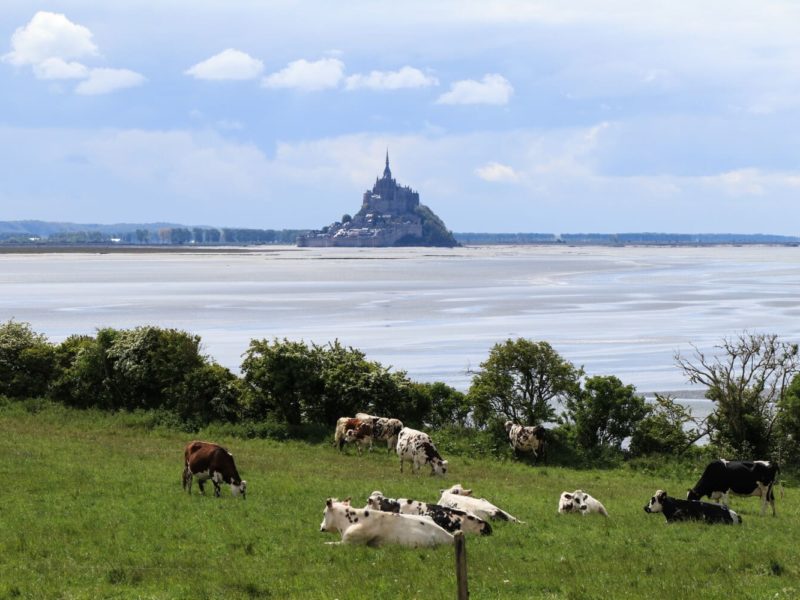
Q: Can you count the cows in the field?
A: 12